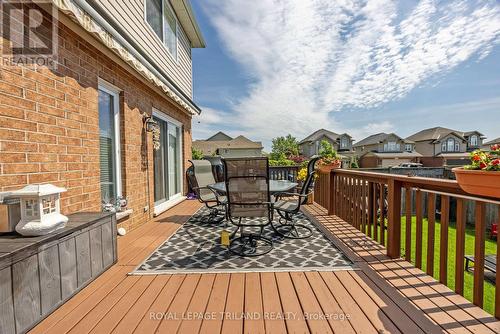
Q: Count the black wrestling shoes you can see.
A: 0